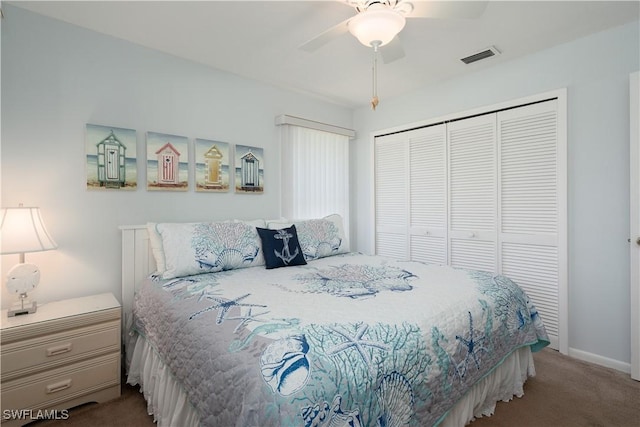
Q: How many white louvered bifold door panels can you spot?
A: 4